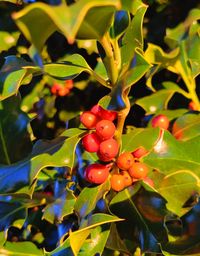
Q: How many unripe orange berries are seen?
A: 4